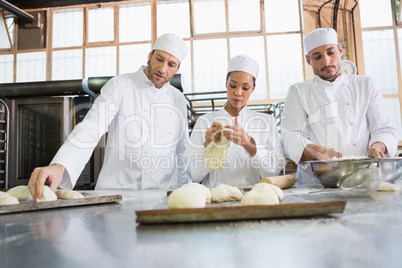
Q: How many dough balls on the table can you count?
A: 9